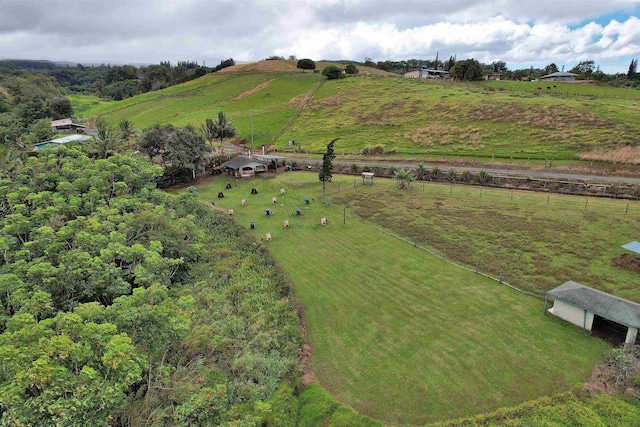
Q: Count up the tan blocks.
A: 7